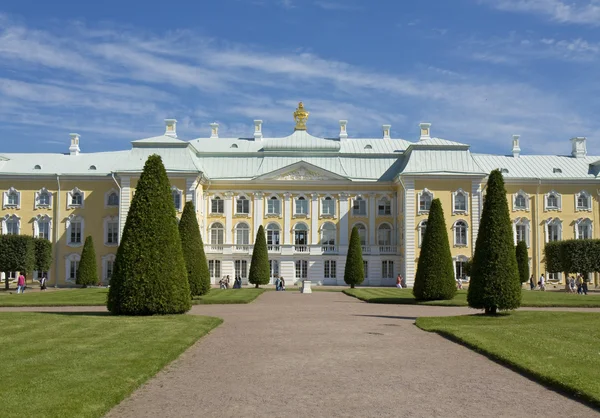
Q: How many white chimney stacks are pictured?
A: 9